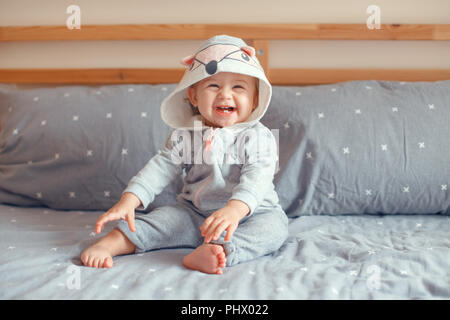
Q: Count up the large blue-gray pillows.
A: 2